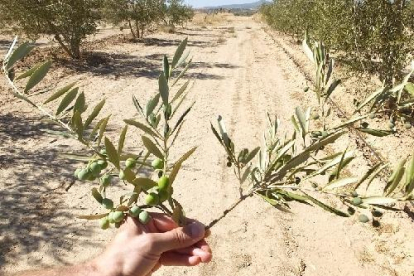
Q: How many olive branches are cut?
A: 2